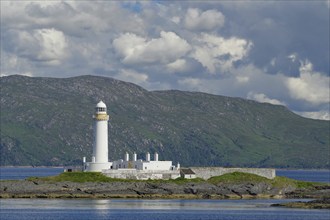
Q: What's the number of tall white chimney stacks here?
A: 4